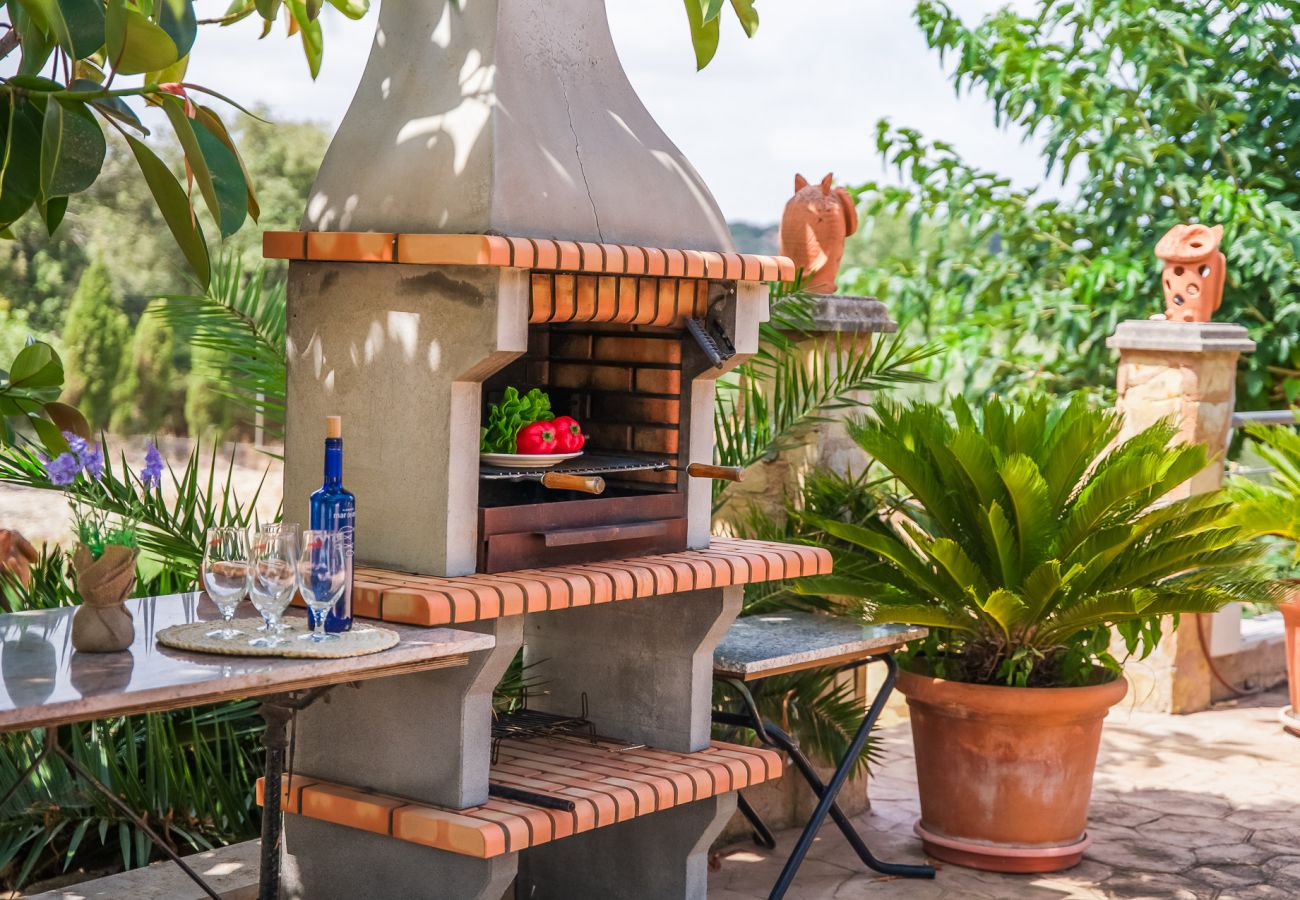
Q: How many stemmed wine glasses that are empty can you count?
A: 4